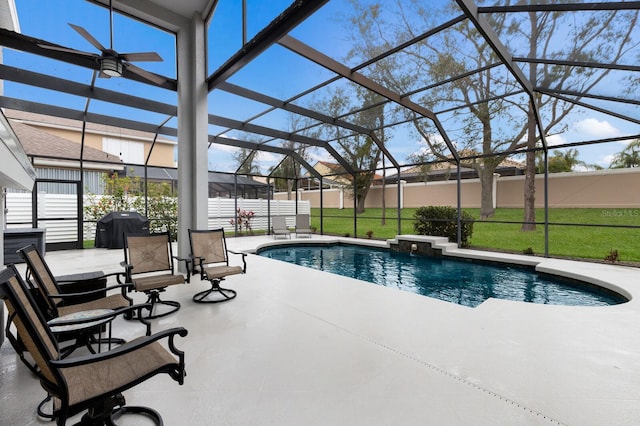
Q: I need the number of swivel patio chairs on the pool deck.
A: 4